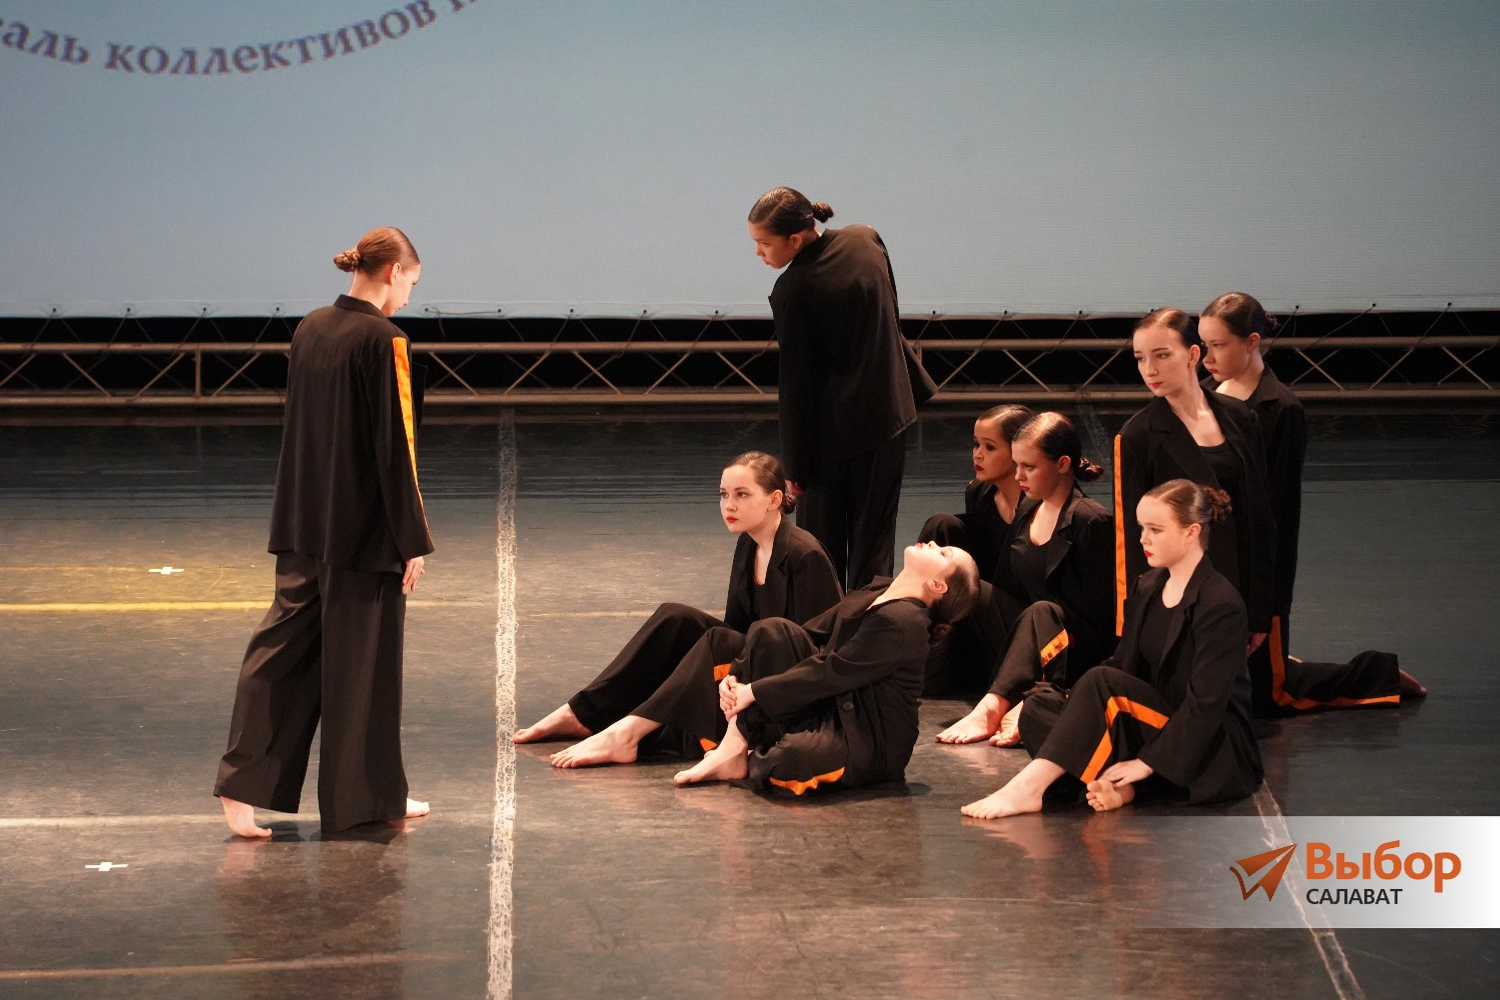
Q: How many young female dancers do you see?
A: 9